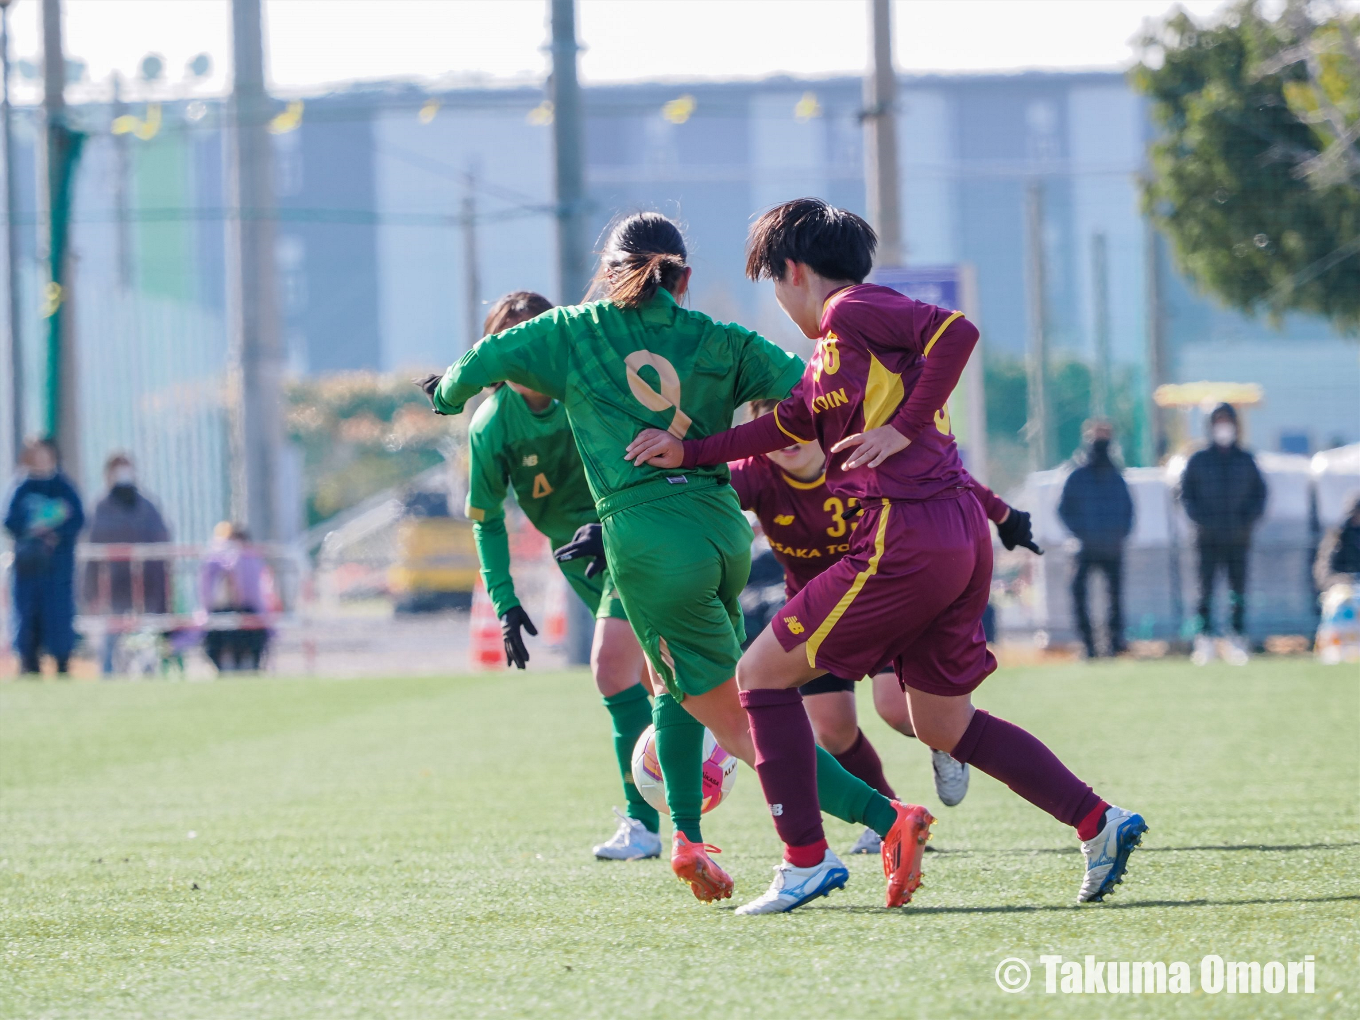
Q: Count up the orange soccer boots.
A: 2